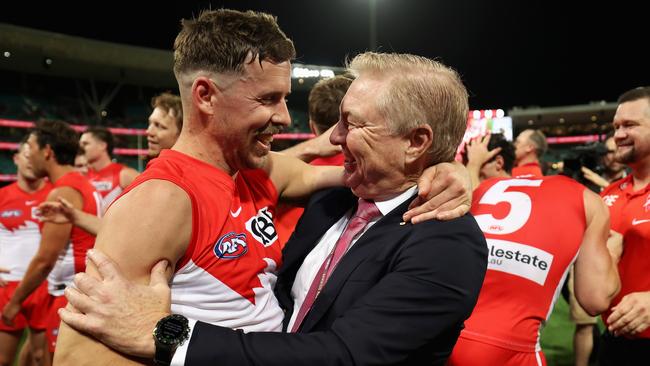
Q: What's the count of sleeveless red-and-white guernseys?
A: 5